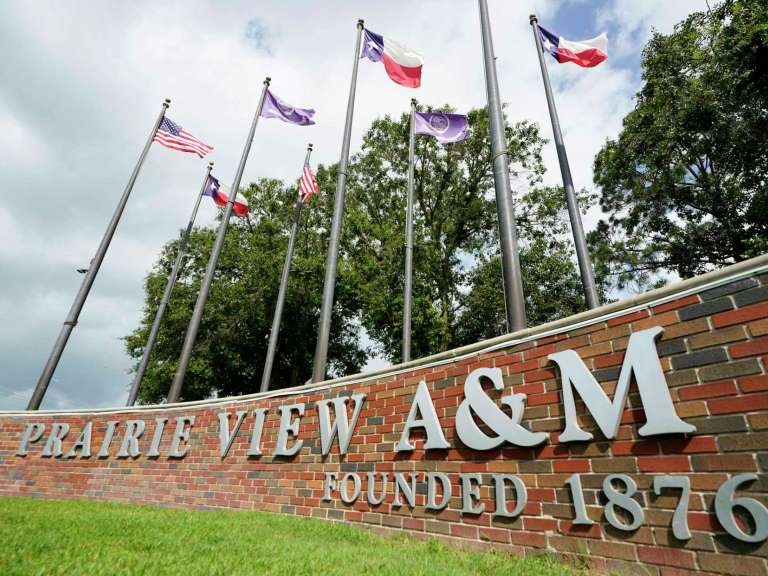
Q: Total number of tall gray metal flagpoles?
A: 8